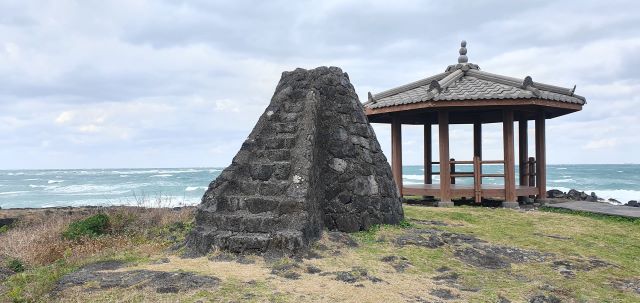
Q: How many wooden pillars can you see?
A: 7